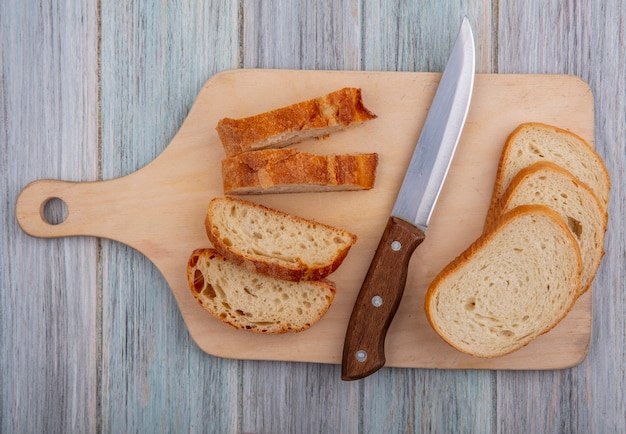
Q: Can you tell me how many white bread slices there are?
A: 3